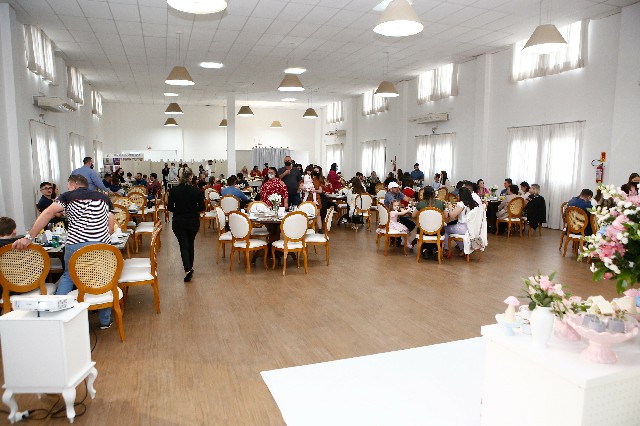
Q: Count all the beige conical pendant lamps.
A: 12